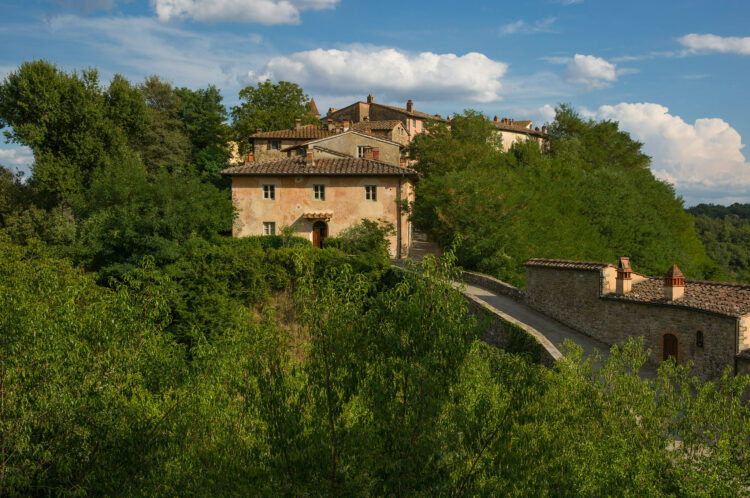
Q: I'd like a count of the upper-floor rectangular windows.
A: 3